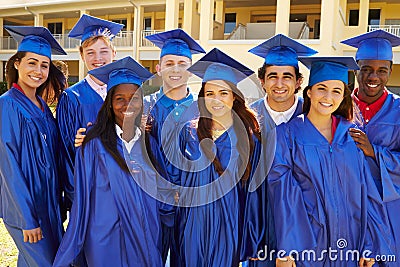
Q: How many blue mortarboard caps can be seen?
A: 8